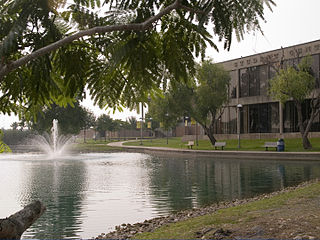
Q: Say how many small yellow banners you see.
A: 5